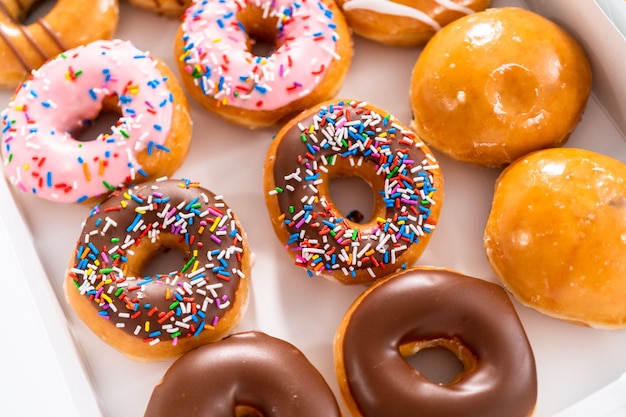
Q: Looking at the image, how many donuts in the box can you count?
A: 11